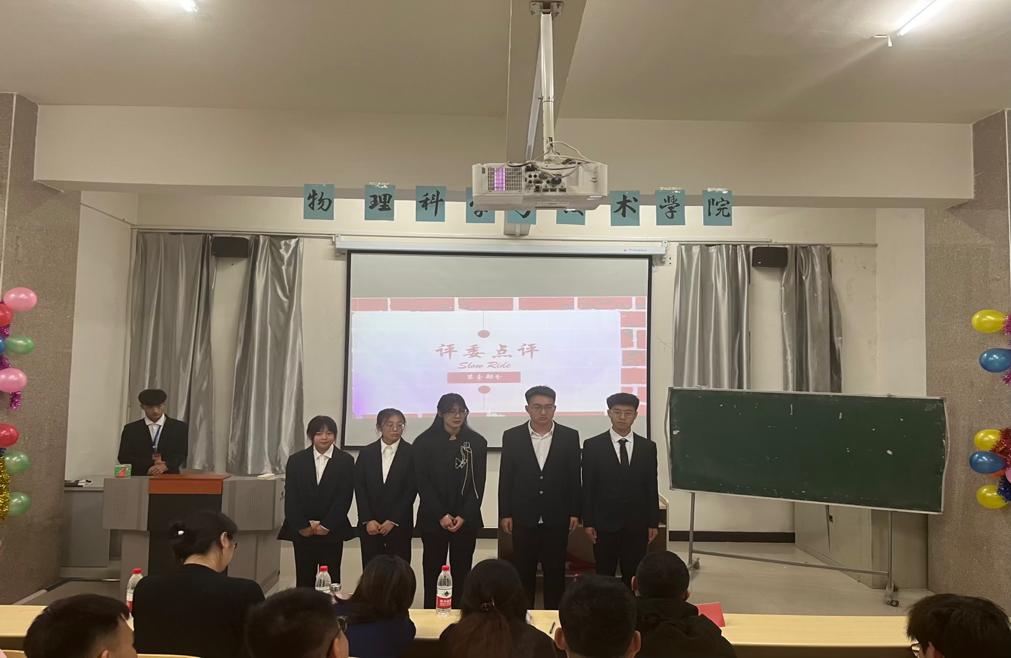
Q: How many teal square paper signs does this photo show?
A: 9